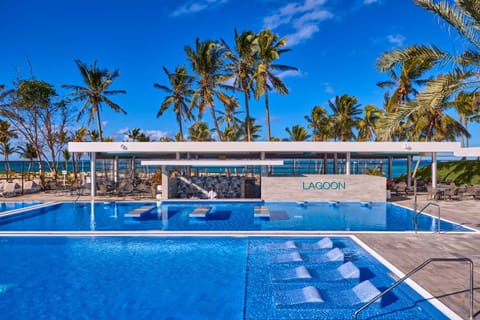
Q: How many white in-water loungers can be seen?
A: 8